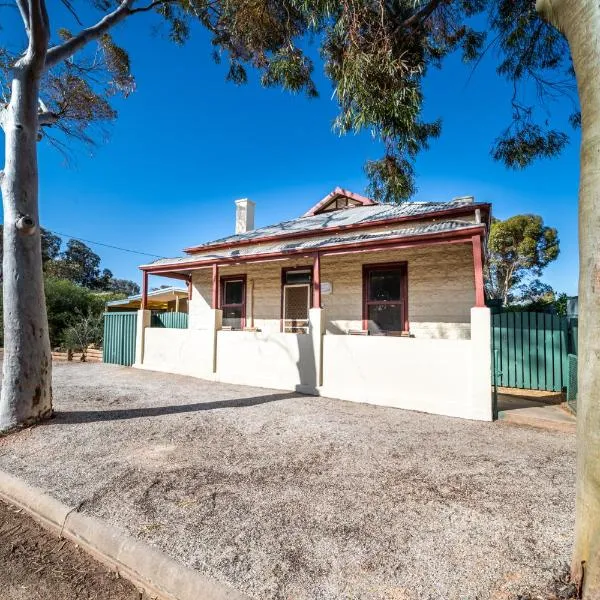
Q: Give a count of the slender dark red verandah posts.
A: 4